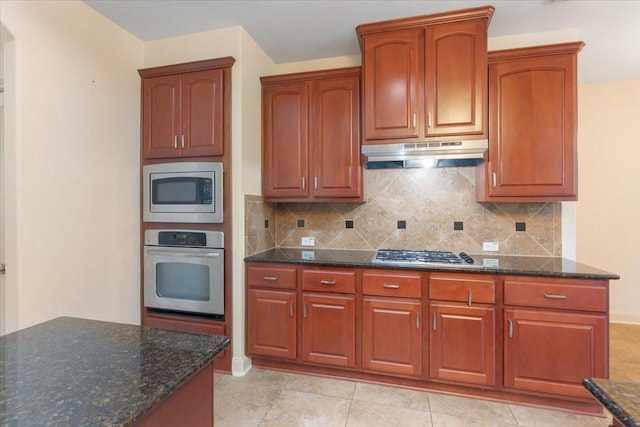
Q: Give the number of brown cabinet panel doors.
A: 12